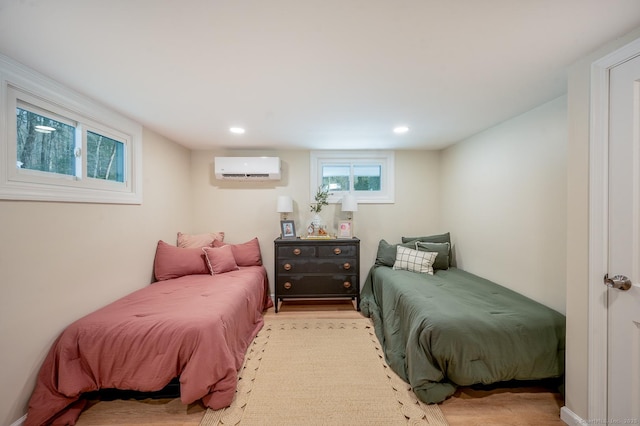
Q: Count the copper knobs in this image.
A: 6